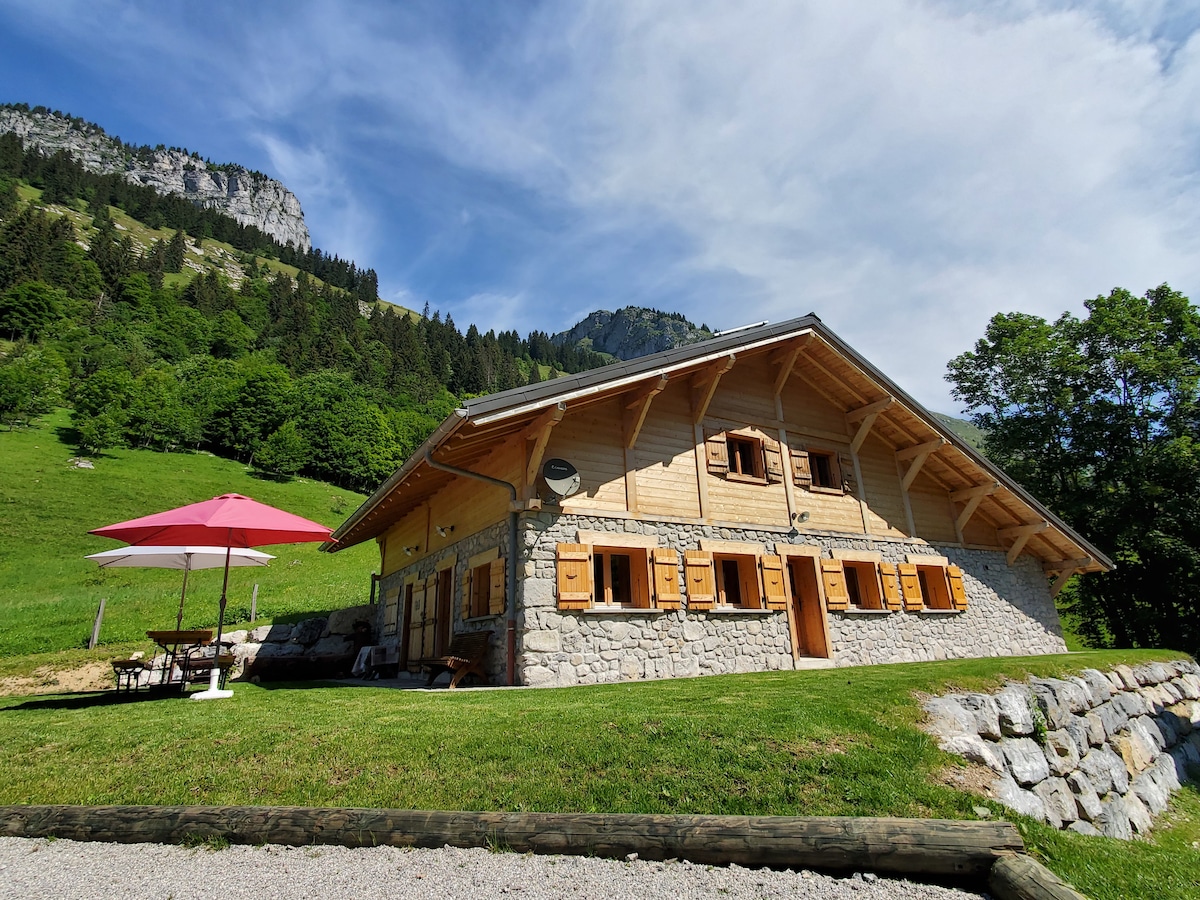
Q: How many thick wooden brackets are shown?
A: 9